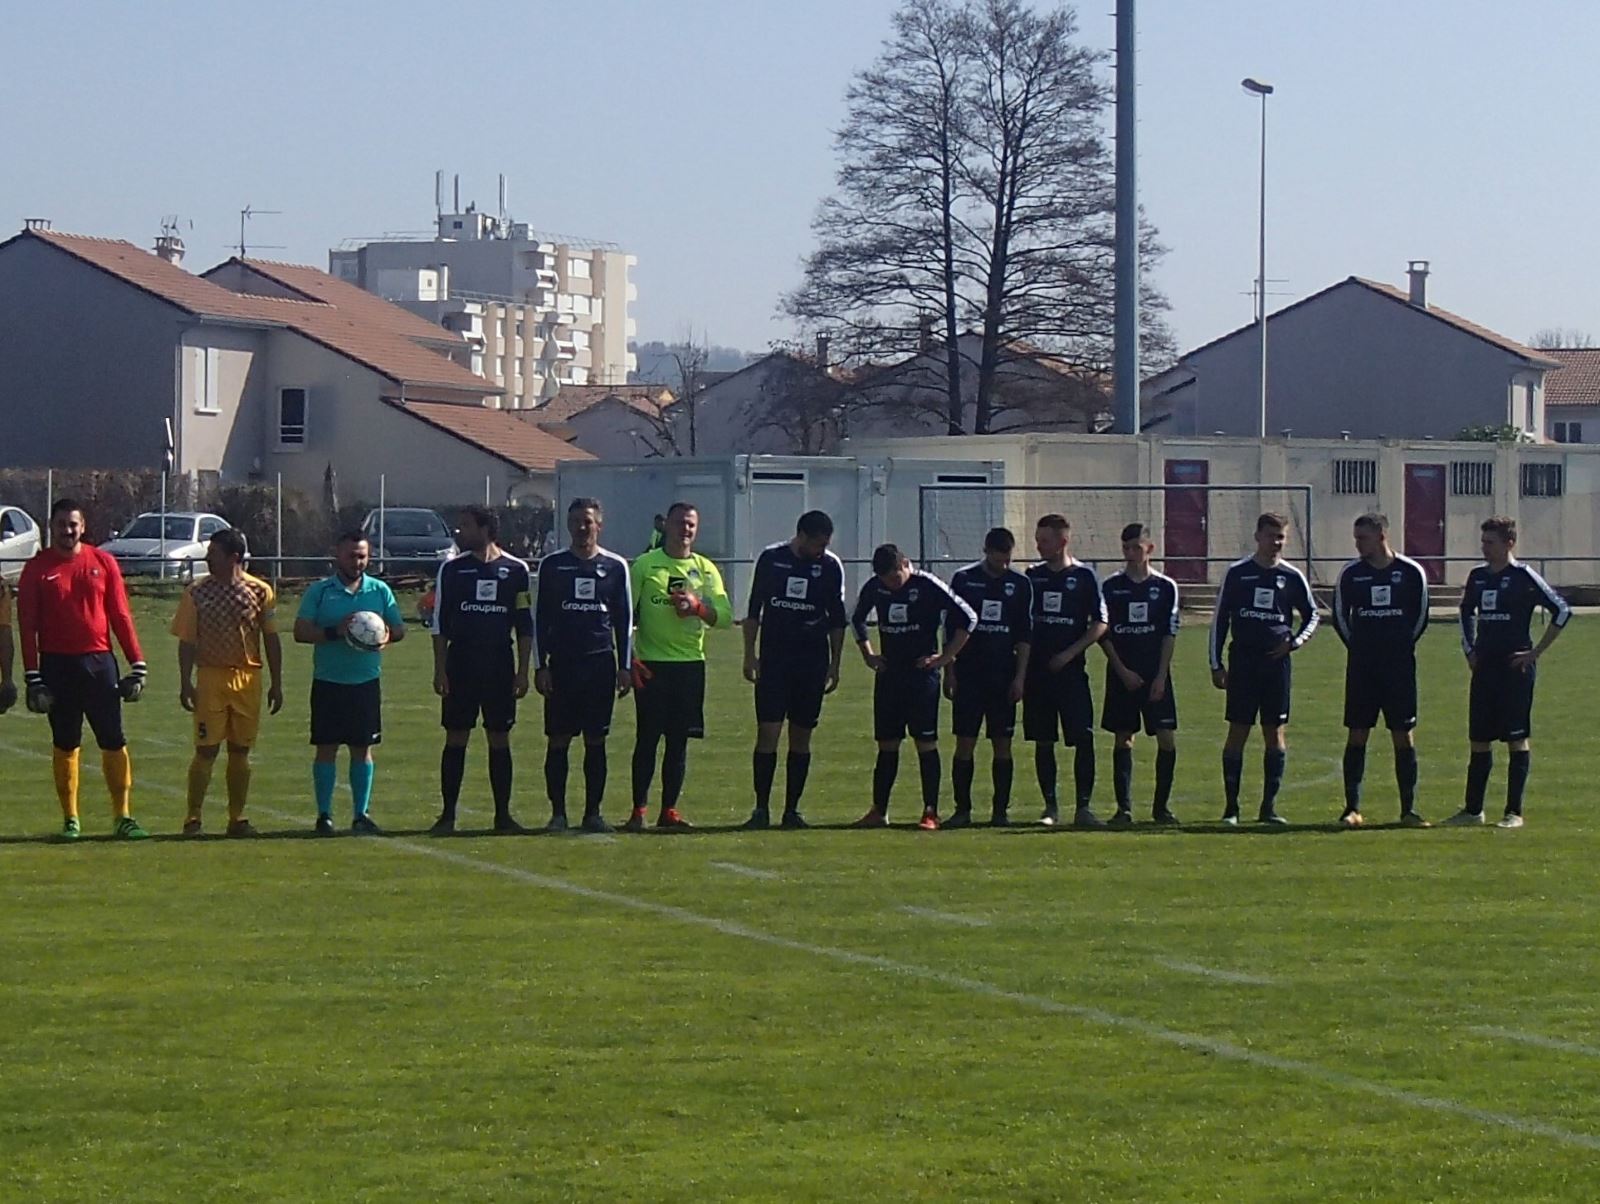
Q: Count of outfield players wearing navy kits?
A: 10